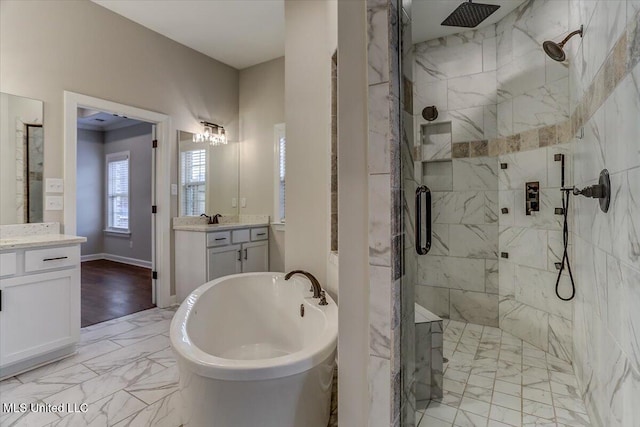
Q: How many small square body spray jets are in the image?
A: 6